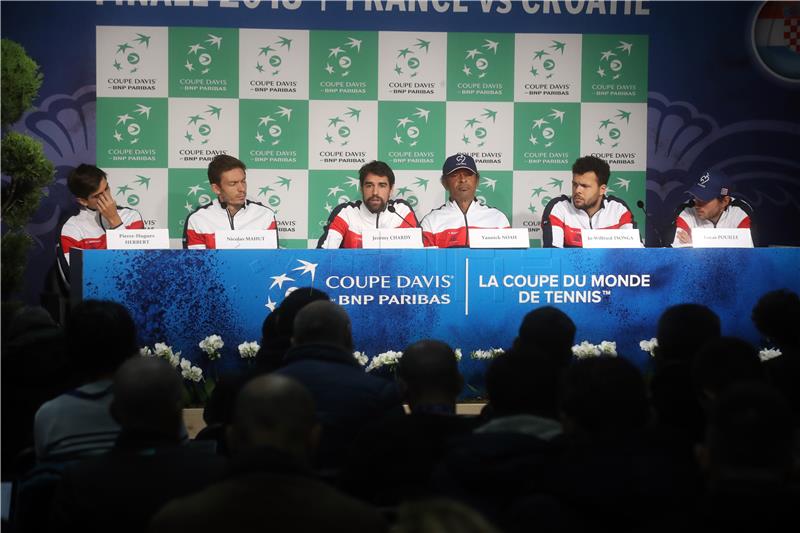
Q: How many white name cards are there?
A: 6